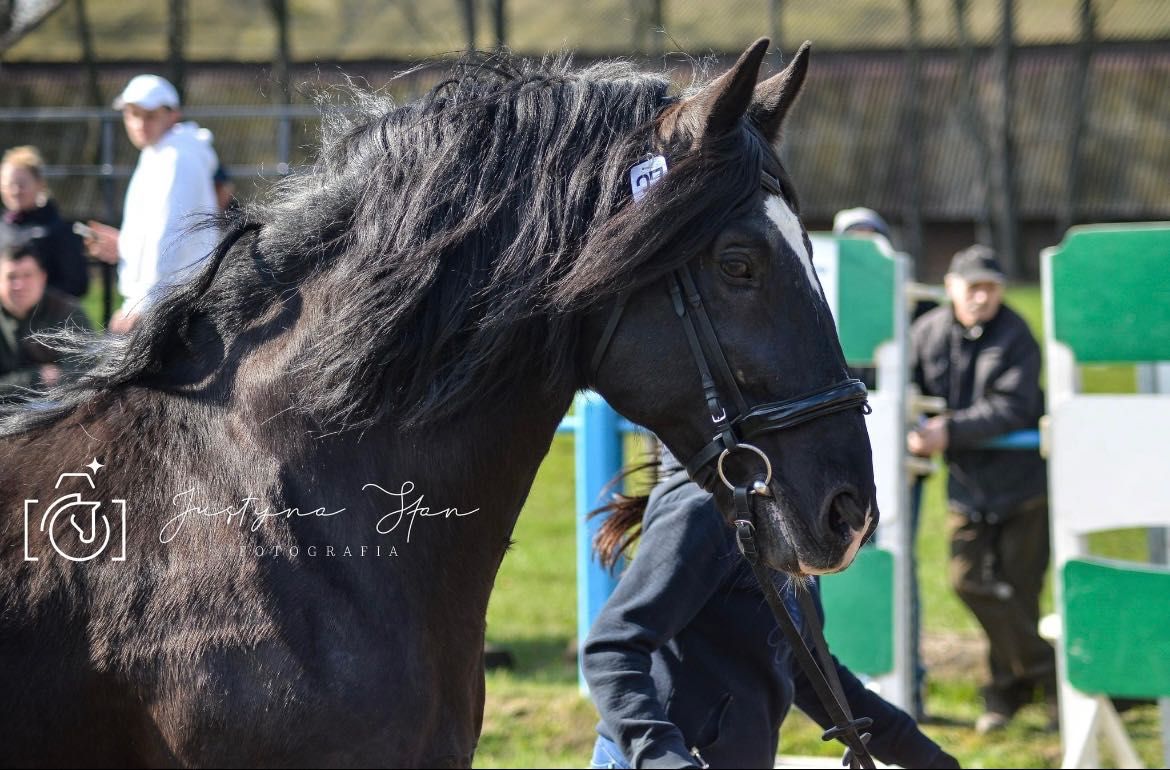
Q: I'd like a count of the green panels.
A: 4